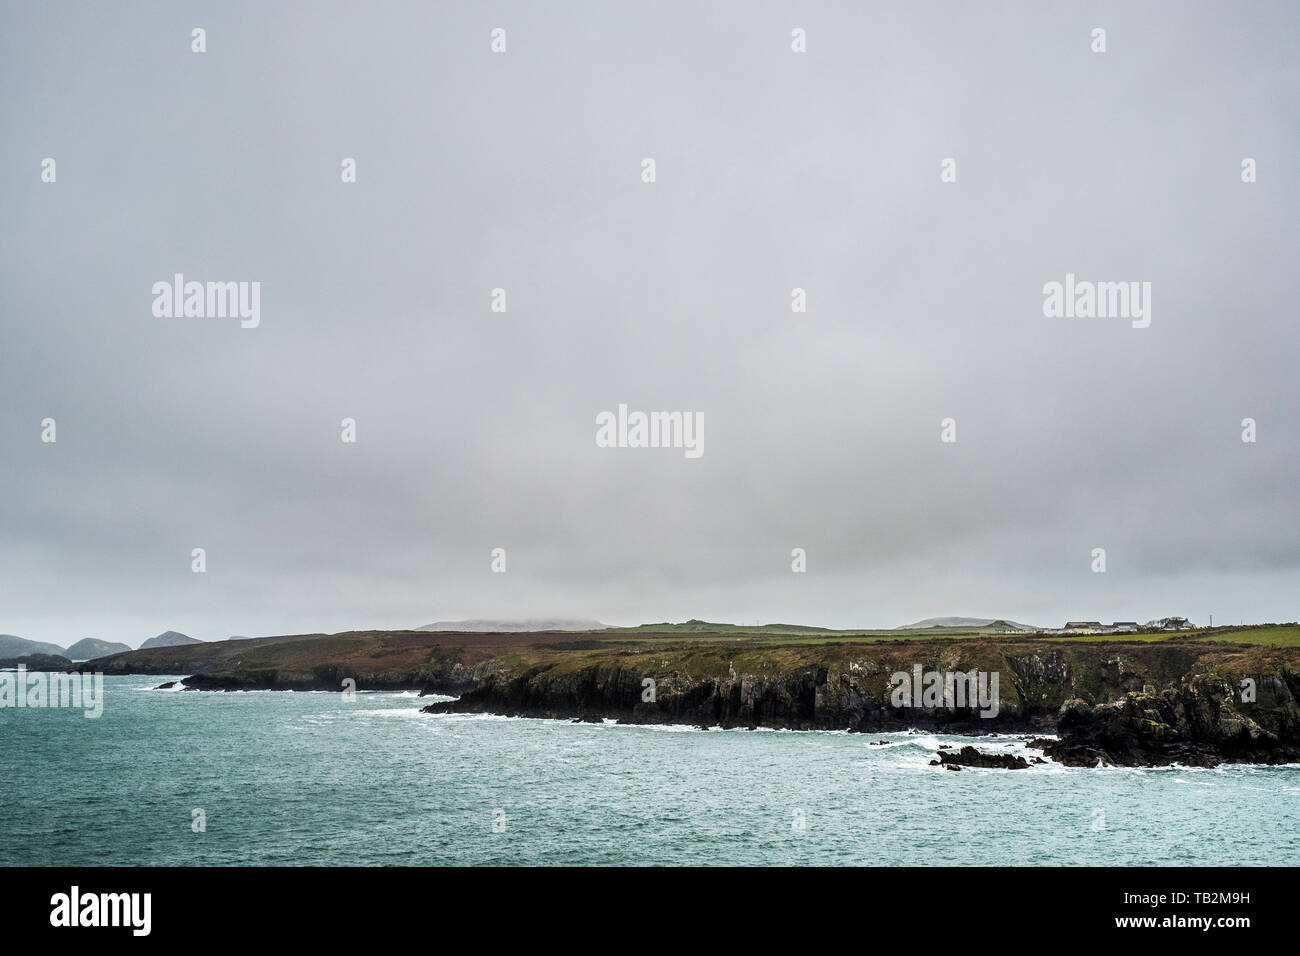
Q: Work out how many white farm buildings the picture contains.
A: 3